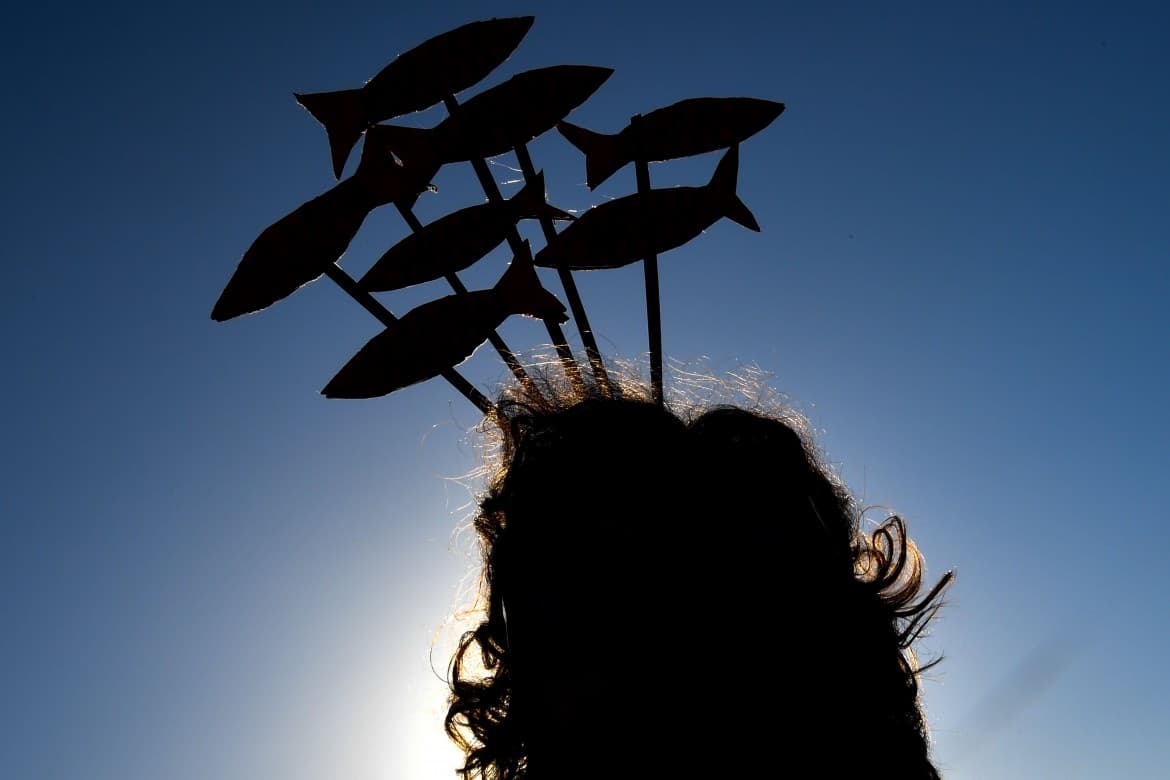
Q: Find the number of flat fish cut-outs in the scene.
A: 7